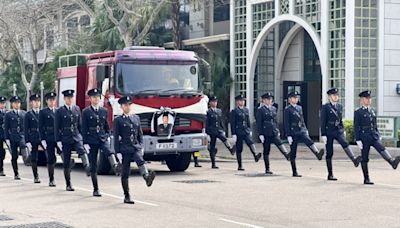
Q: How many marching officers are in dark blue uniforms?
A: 13